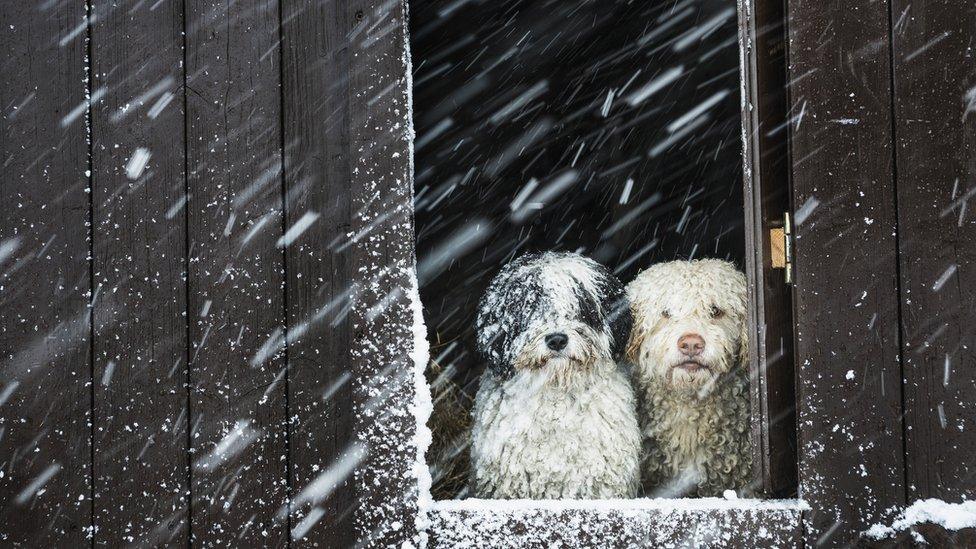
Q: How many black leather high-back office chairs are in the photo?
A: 0